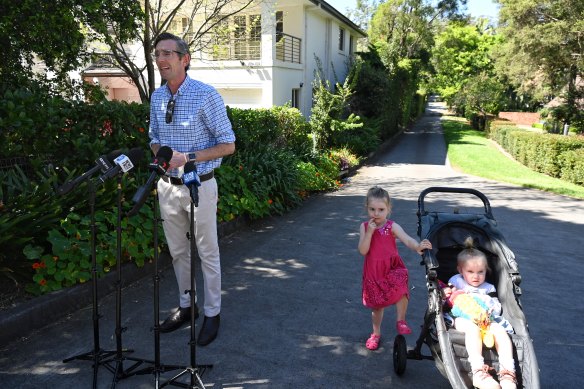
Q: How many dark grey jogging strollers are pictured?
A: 1